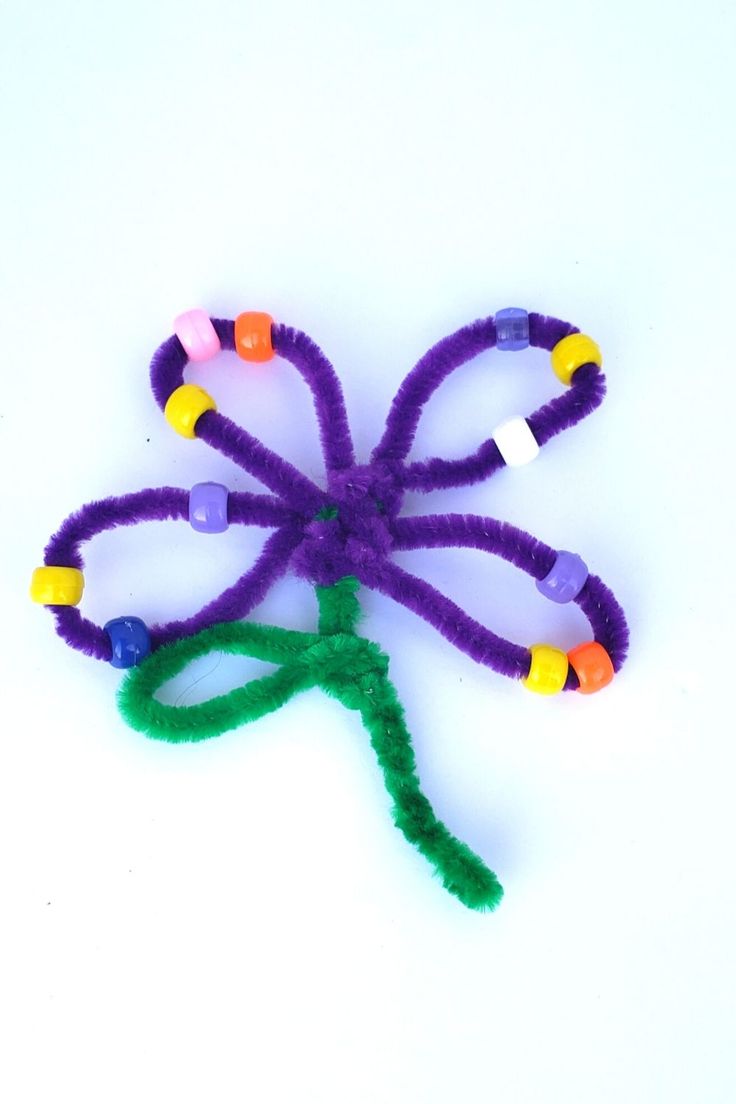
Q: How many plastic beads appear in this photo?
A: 12